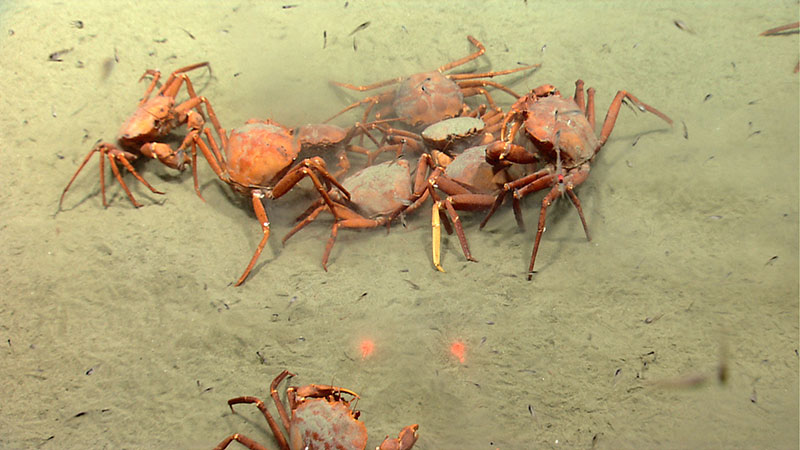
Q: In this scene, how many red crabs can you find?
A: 9